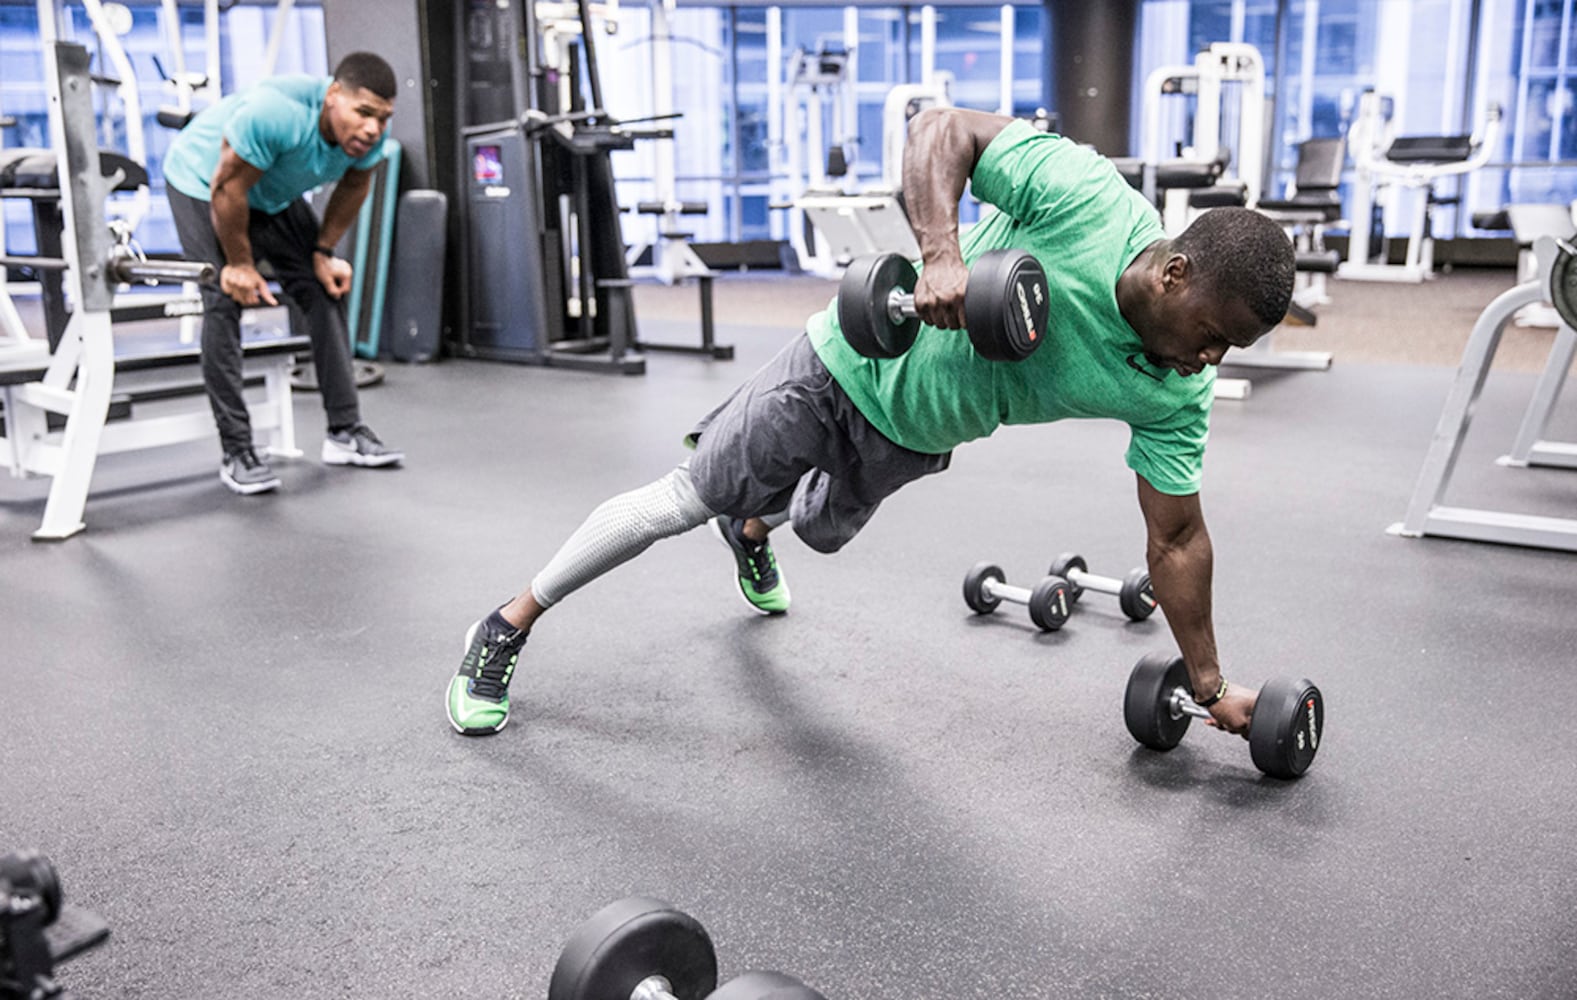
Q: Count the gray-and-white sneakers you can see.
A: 2